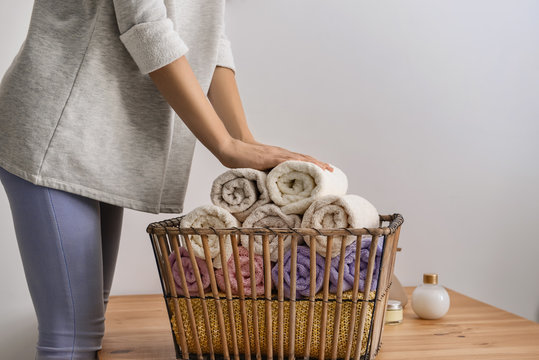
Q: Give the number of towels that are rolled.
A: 9